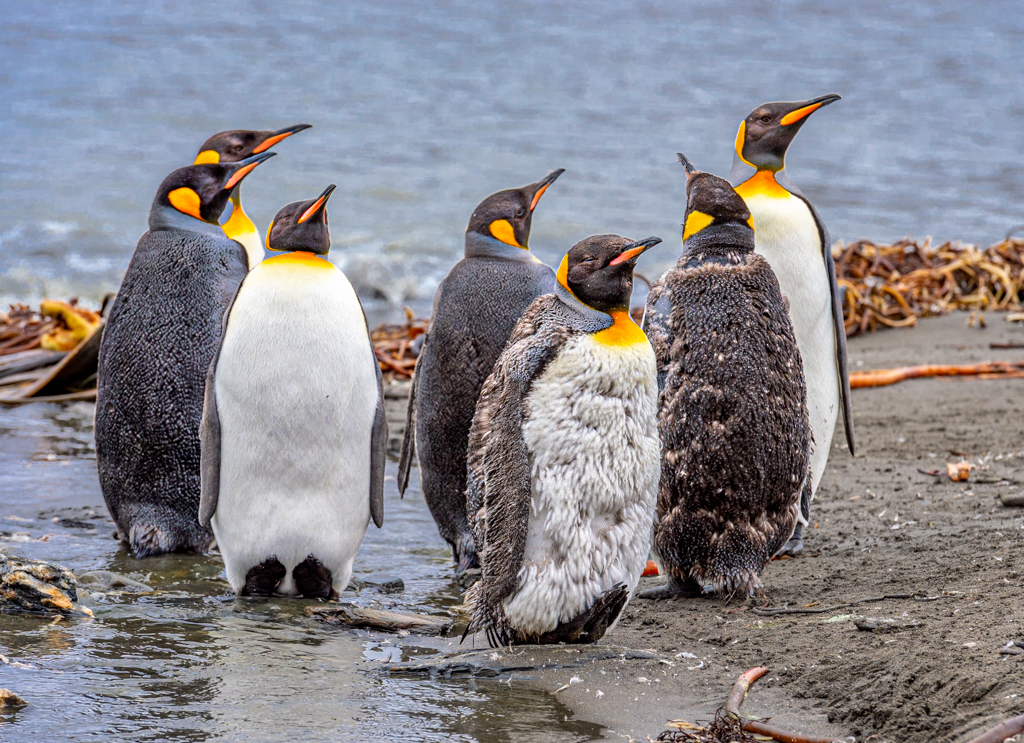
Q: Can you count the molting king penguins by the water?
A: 2